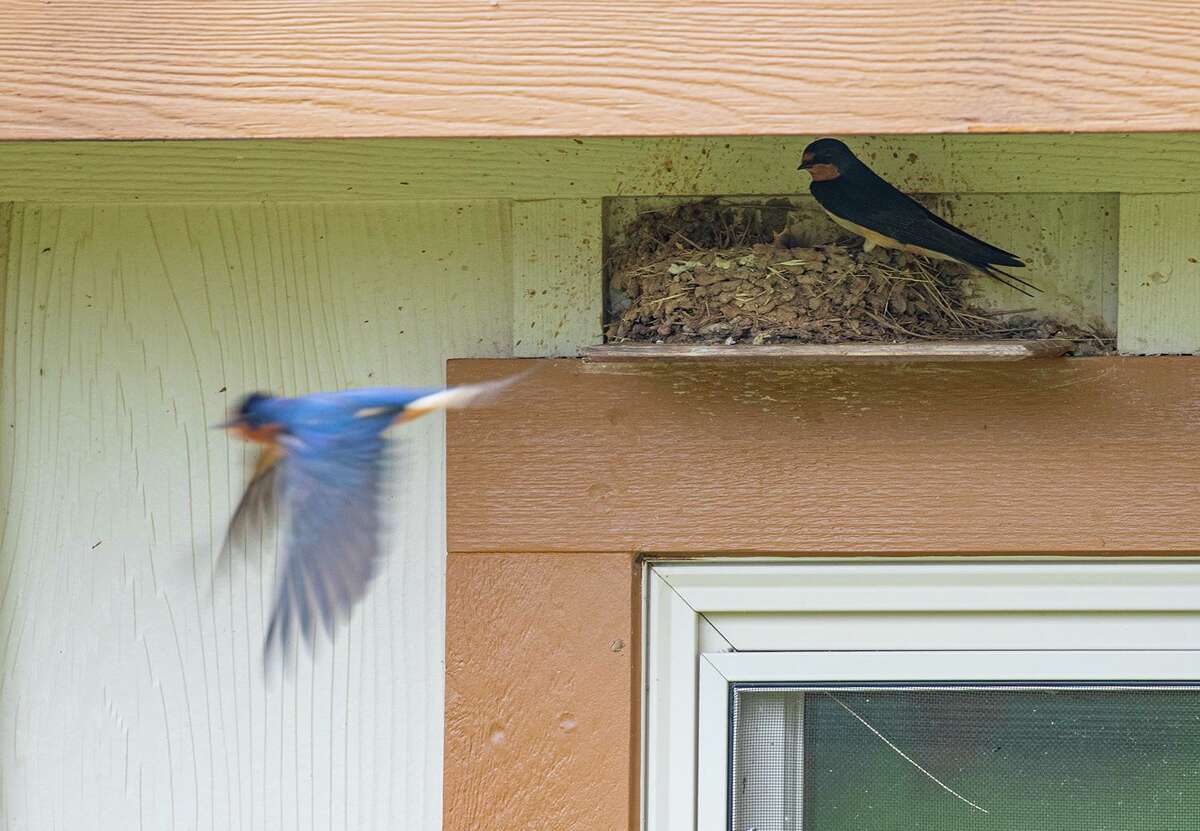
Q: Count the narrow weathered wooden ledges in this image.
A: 1